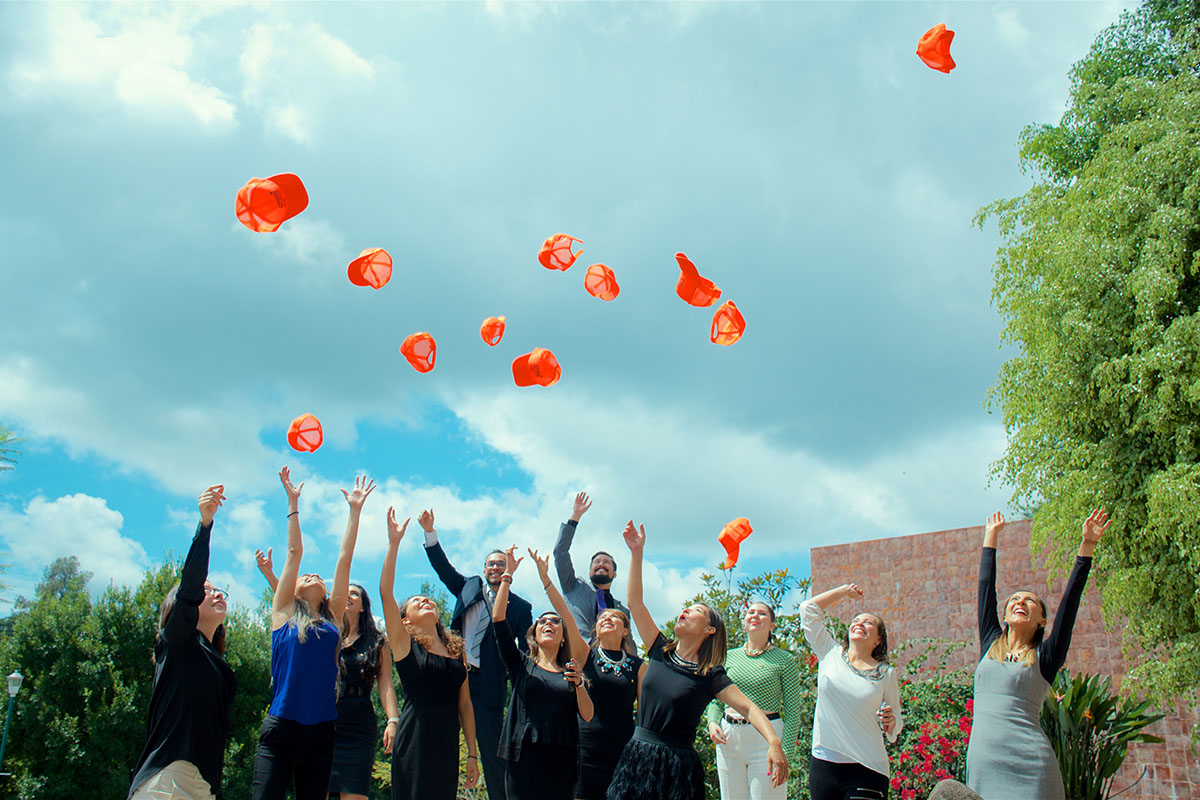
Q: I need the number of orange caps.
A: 12